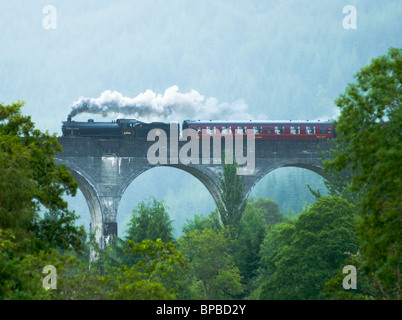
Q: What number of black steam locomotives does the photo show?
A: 1